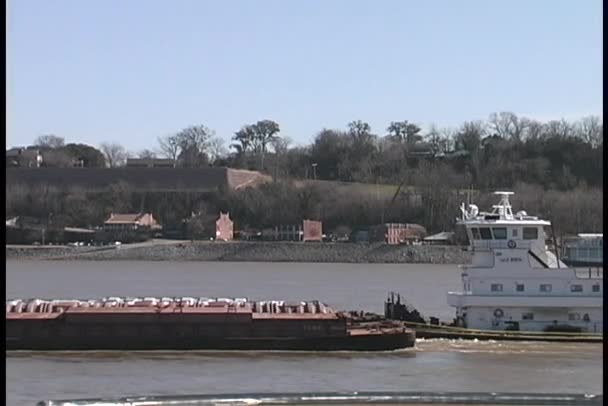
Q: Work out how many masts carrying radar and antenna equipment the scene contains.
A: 1